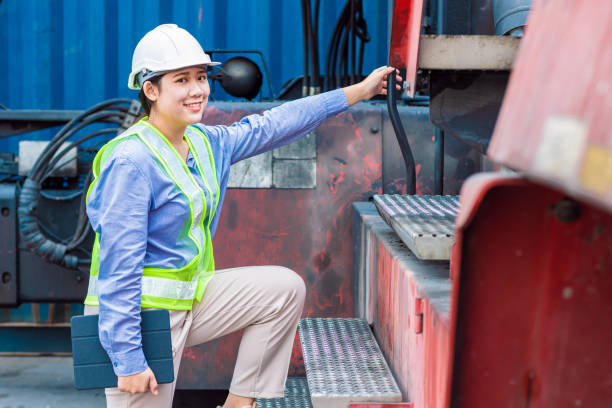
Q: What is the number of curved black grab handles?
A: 1